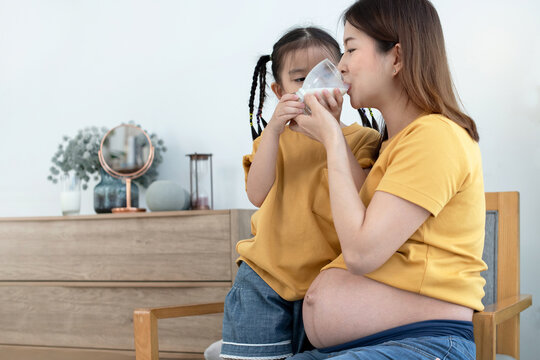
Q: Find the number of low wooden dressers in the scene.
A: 1